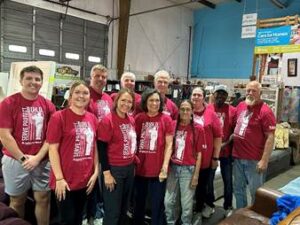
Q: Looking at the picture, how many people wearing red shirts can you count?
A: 11